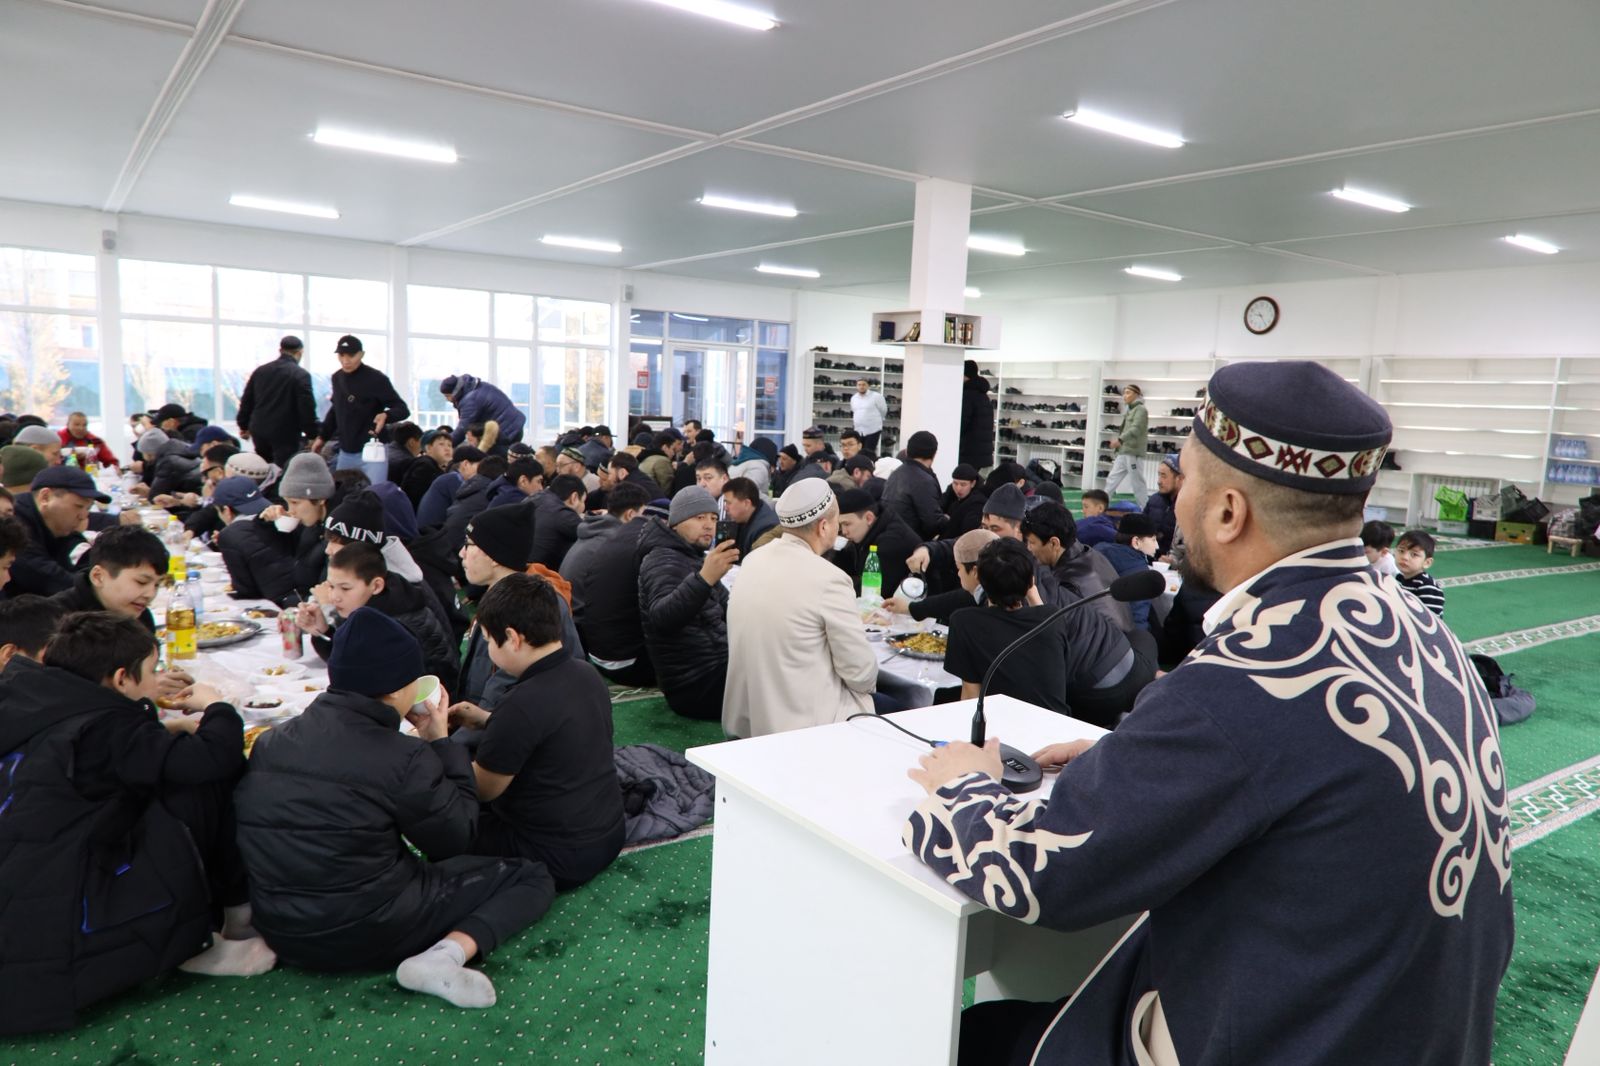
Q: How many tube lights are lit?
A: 12